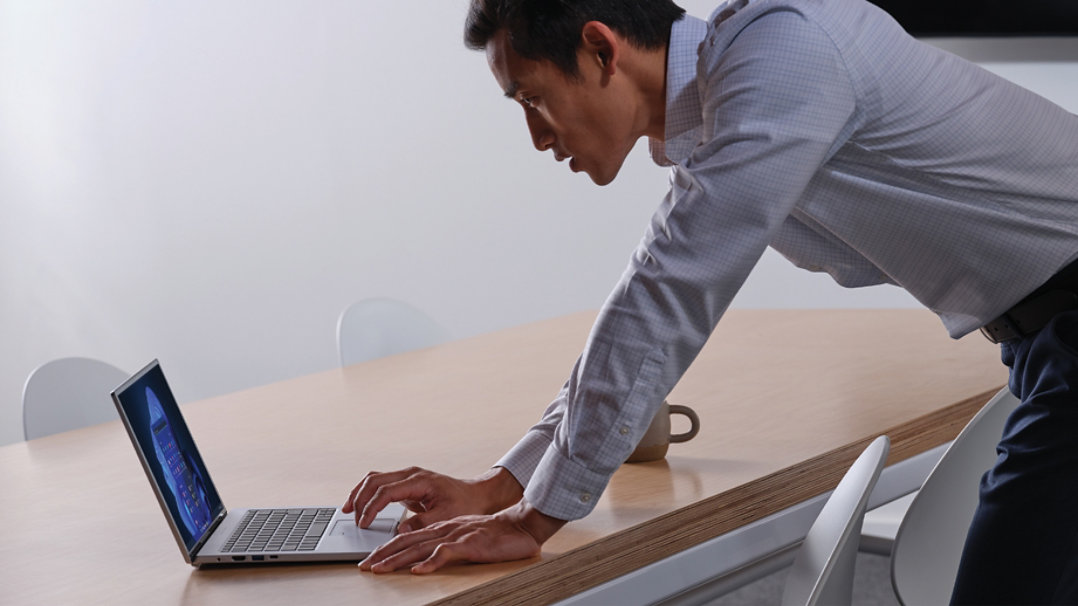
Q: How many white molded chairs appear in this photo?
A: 4